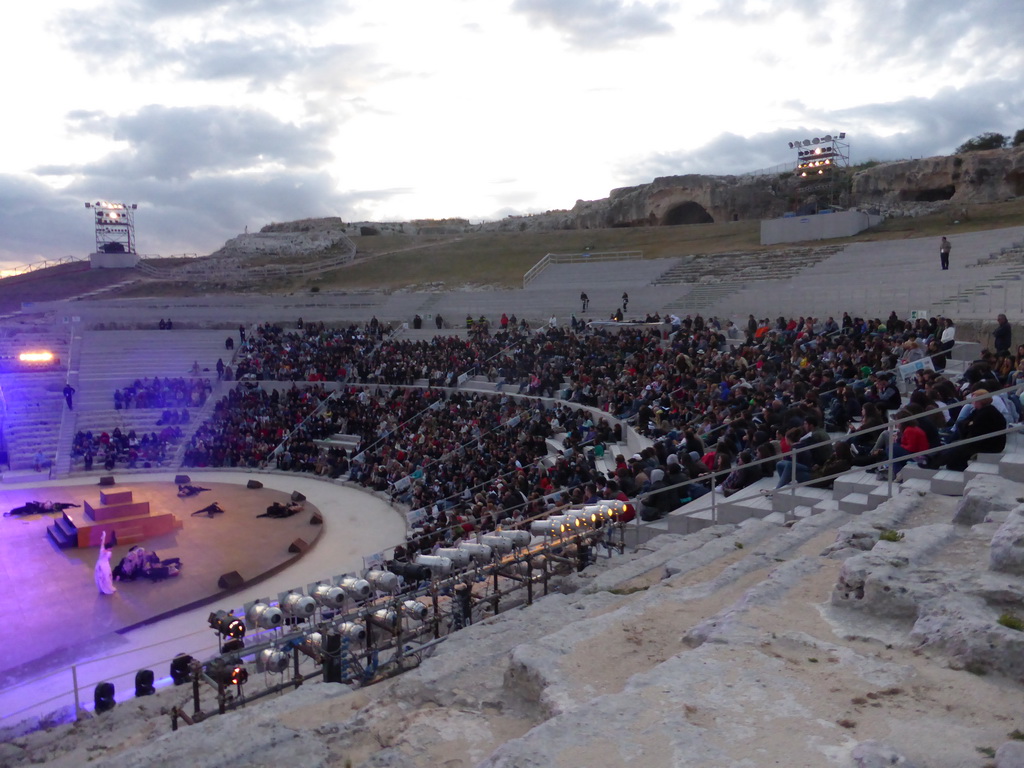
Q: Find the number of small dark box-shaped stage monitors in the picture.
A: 7